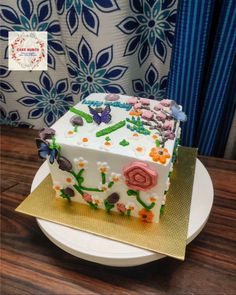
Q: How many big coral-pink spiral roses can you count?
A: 1